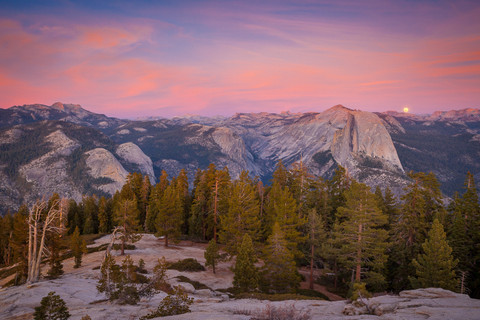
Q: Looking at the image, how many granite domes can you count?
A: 3